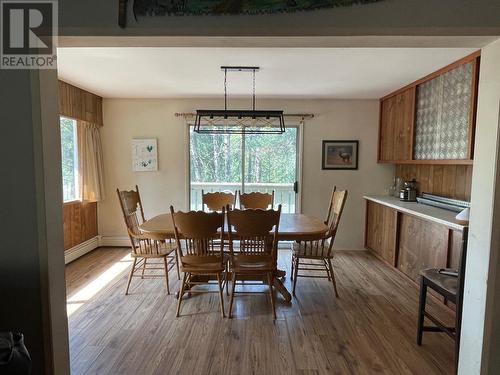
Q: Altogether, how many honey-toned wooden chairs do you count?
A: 6